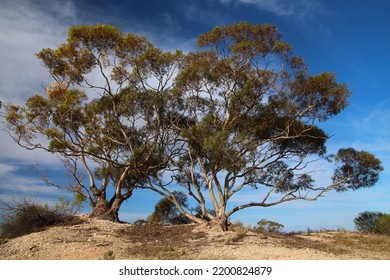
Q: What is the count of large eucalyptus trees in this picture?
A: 2